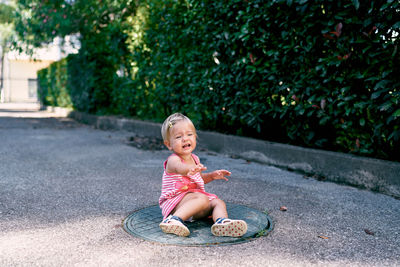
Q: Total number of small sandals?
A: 2